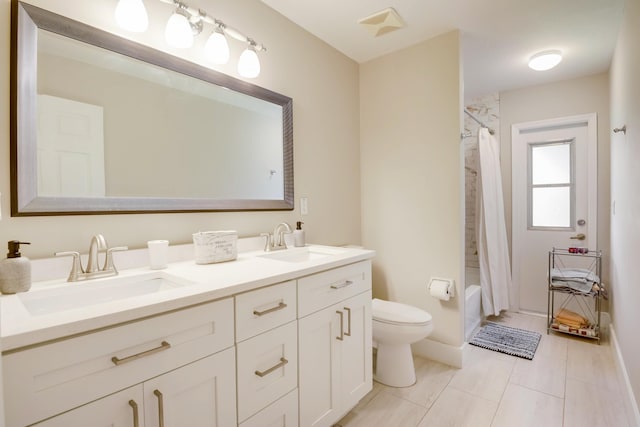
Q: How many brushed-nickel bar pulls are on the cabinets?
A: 8